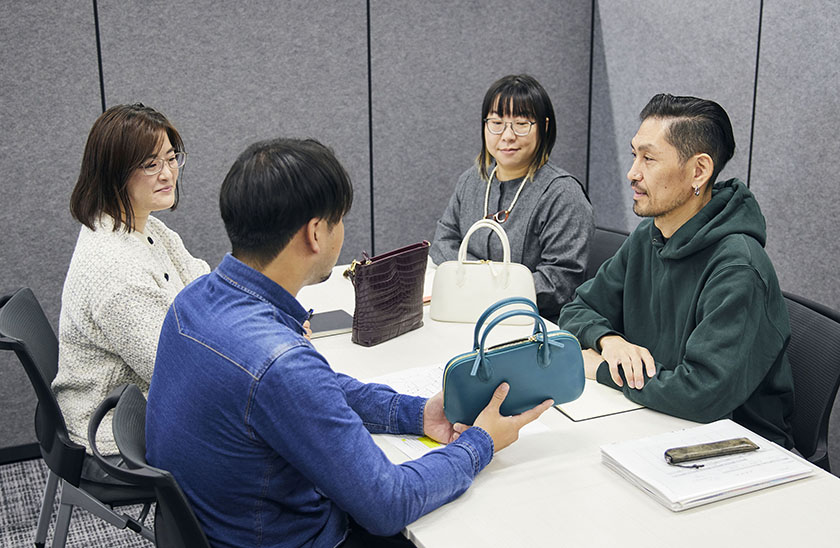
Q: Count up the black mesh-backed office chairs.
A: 4